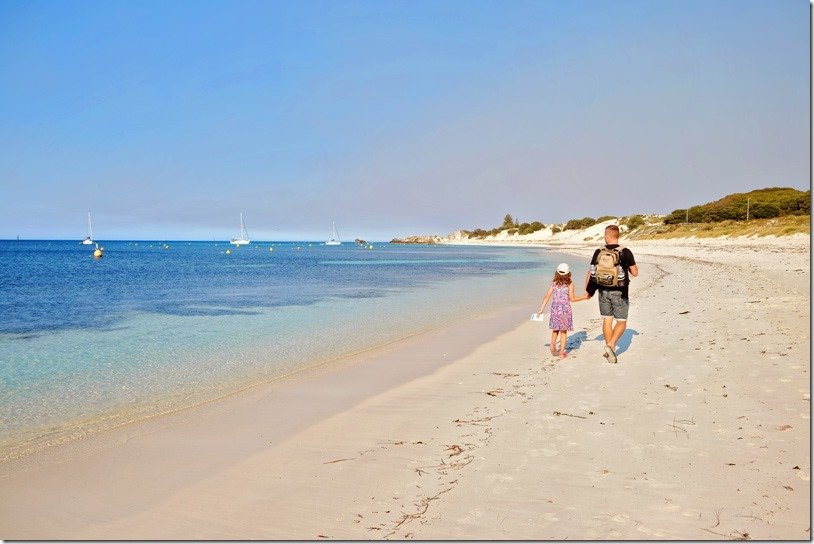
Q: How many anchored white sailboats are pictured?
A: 3